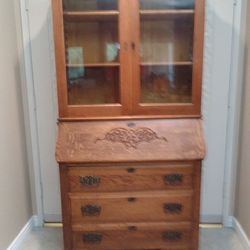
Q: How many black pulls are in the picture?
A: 6